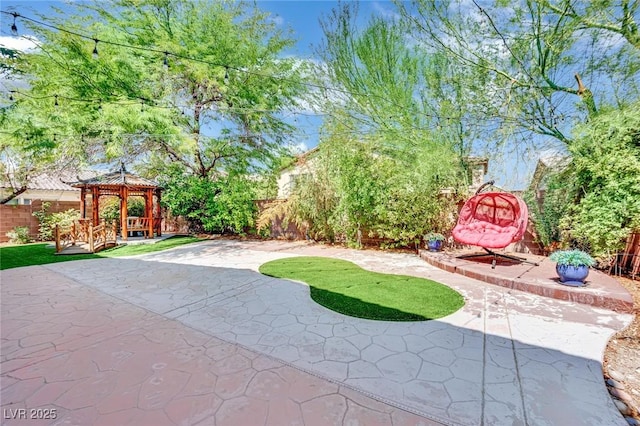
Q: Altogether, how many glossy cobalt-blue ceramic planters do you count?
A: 2